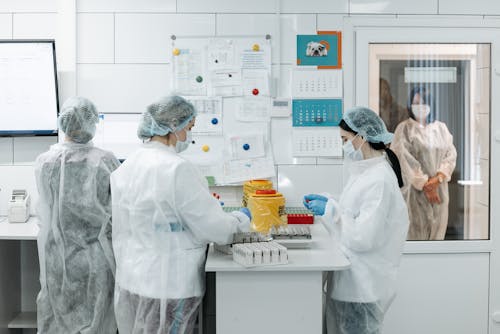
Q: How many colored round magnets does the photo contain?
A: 7